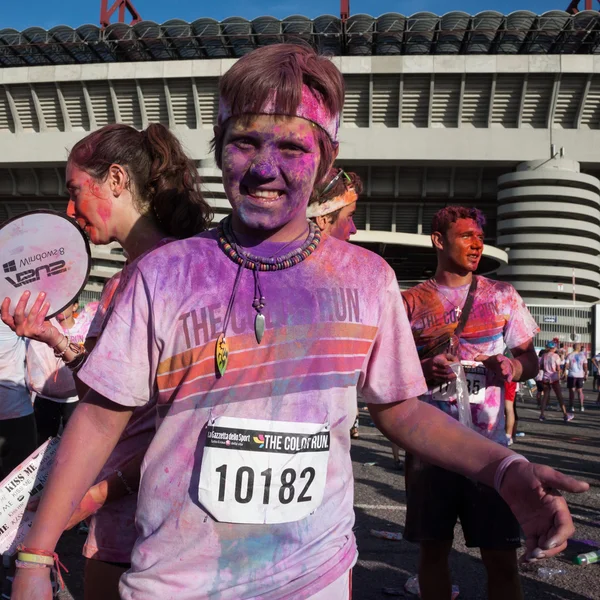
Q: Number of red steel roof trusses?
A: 3